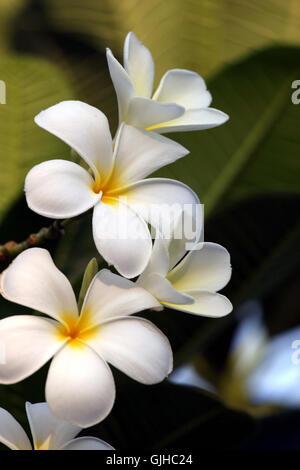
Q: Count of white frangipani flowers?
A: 5